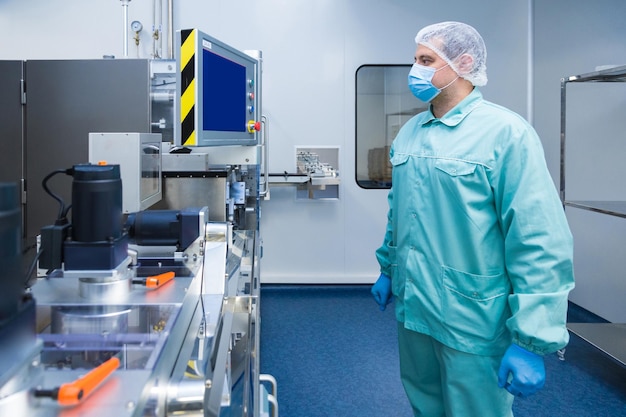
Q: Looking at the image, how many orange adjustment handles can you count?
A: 2